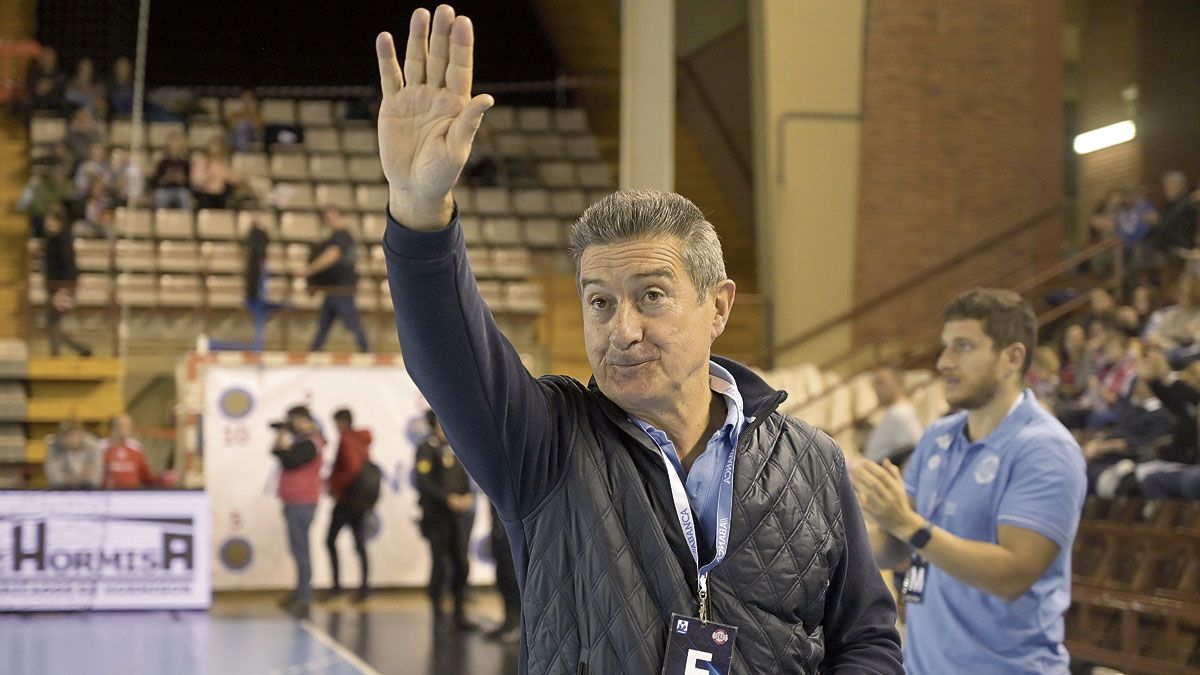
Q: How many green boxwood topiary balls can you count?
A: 0